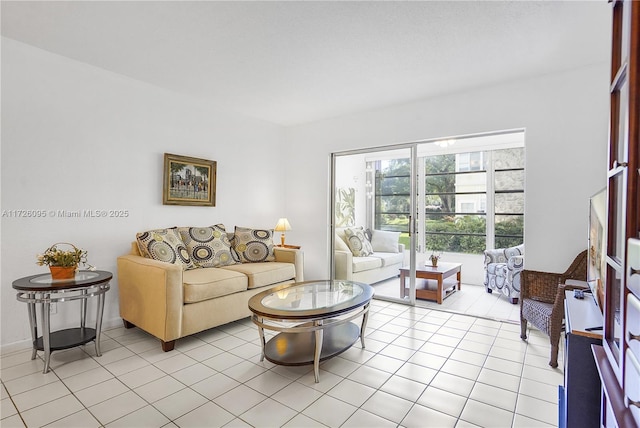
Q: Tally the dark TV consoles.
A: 1